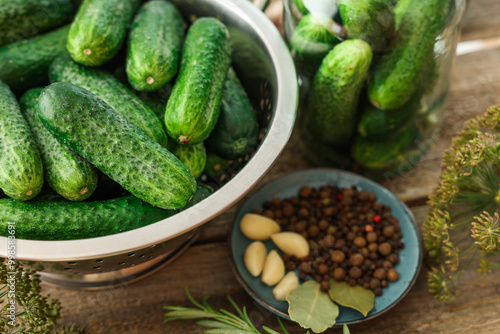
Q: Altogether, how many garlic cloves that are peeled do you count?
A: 5